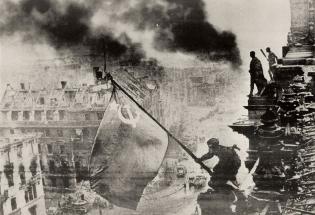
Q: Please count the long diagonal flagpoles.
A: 1